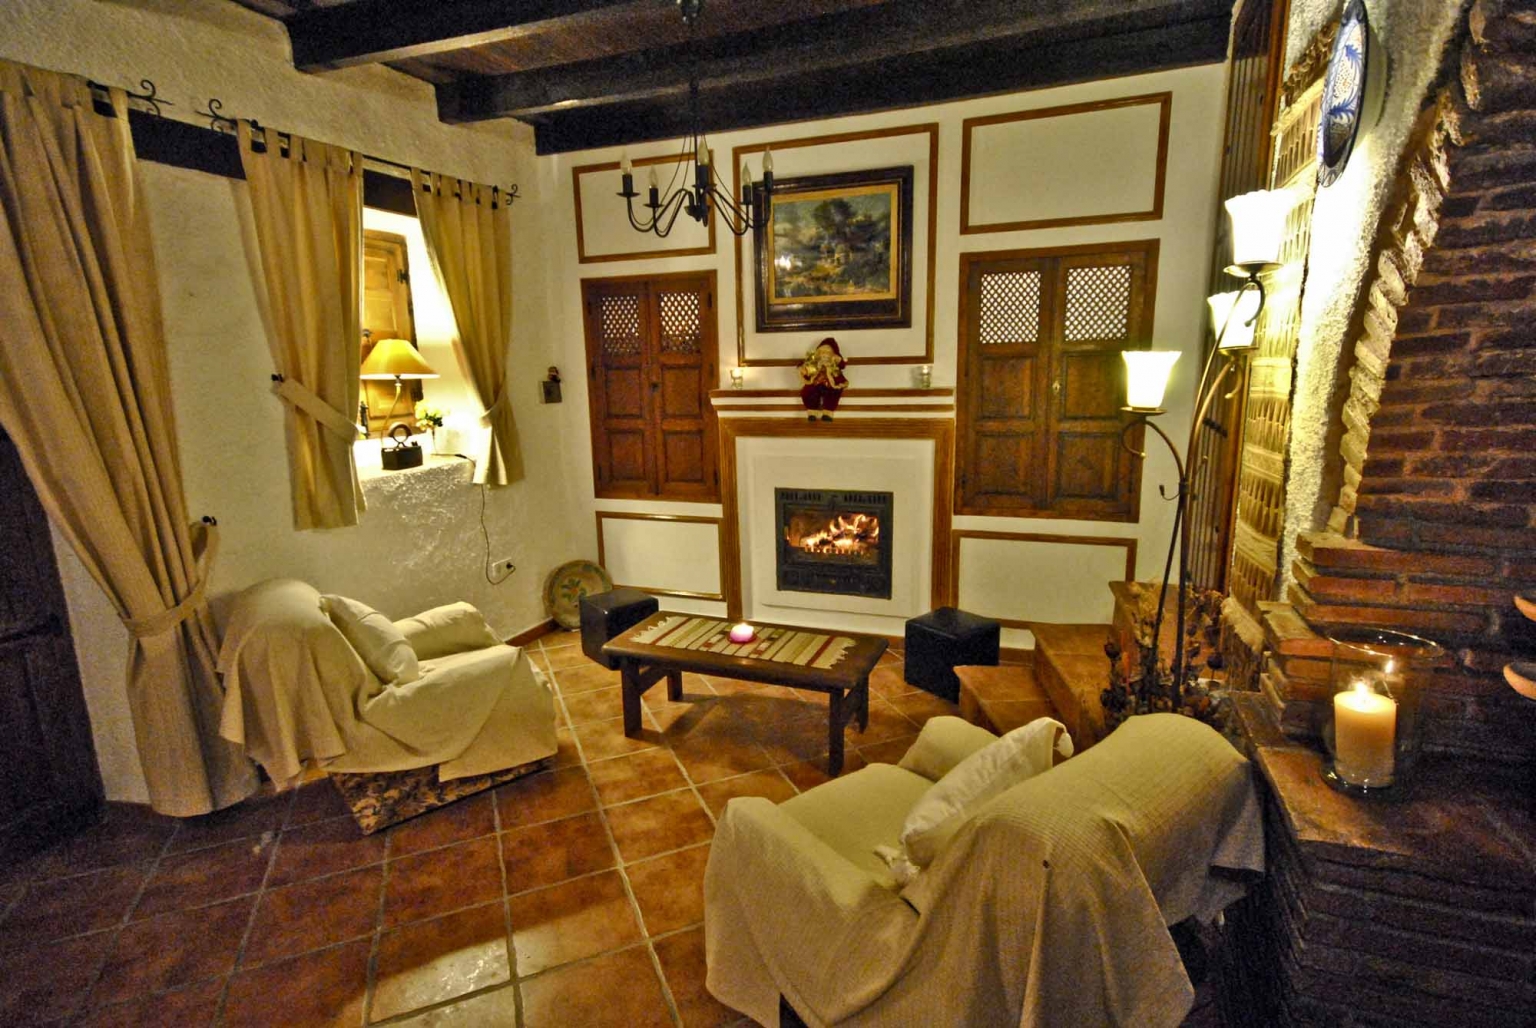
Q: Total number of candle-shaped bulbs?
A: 5